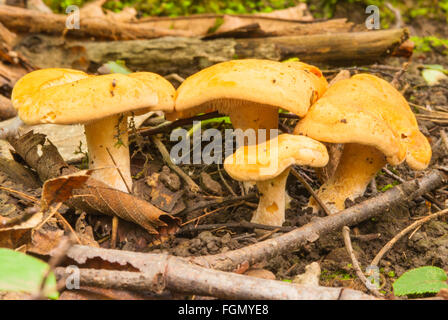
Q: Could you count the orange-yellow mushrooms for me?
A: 4